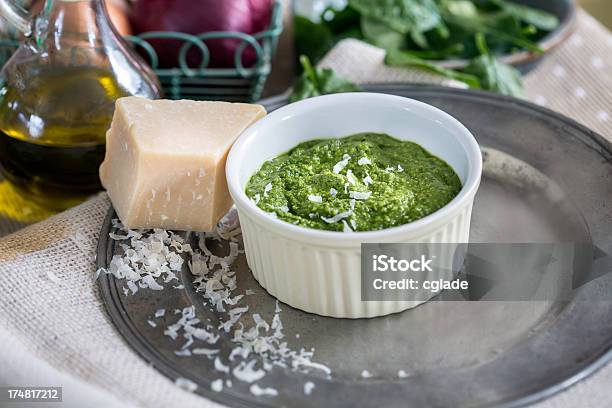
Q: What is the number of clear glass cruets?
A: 1